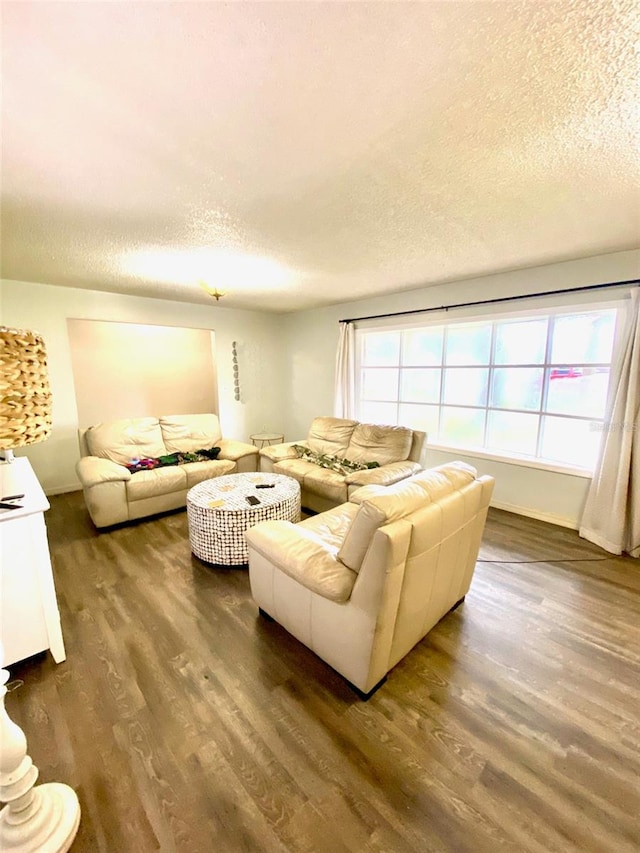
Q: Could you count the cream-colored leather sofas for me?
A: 3